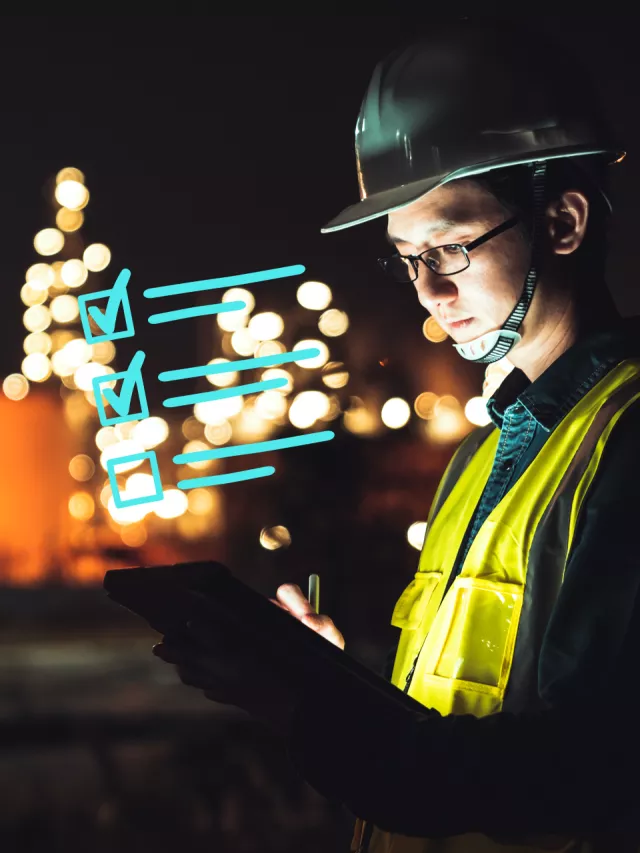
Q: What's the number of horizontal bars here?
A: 6